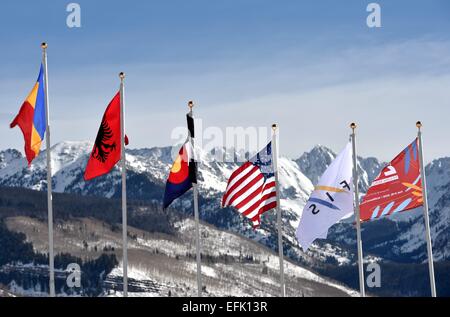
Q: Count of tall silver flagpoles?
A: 6